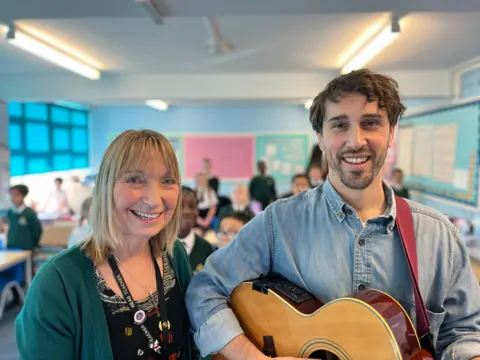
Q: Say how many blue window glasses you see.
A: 12